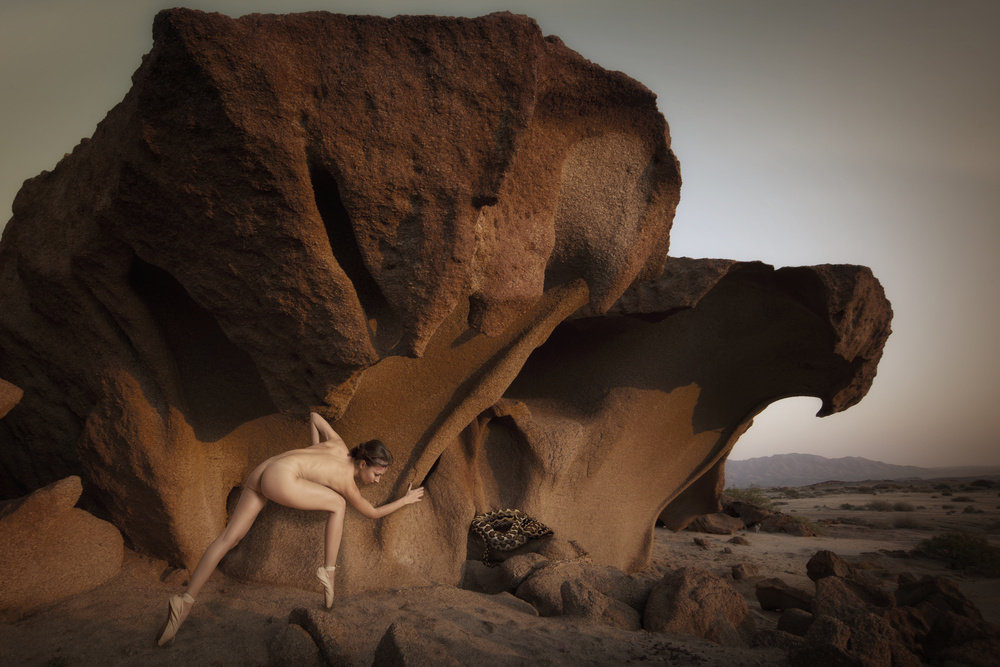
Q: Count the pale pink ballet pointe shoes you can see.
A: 2